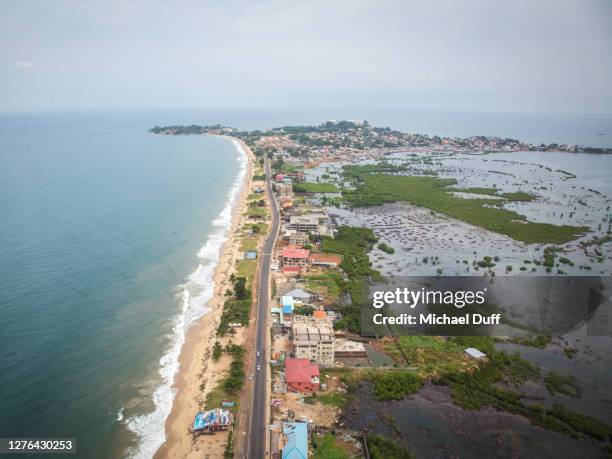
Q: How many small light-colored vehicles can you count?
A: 2